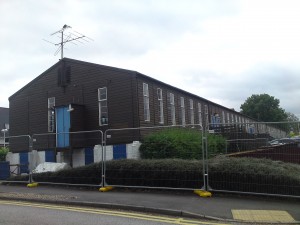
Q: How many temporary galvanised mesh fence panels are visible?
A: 4